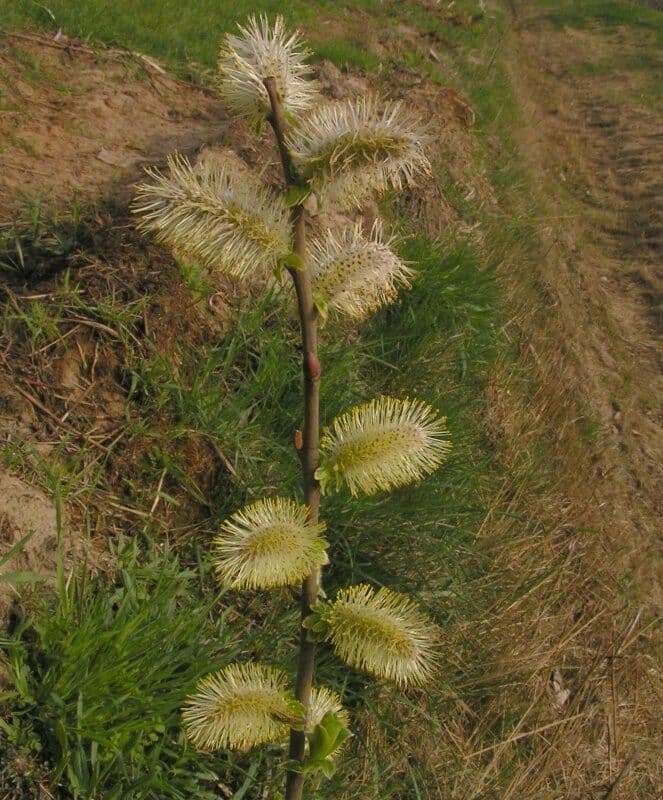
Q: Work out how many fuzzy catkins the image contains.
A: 9